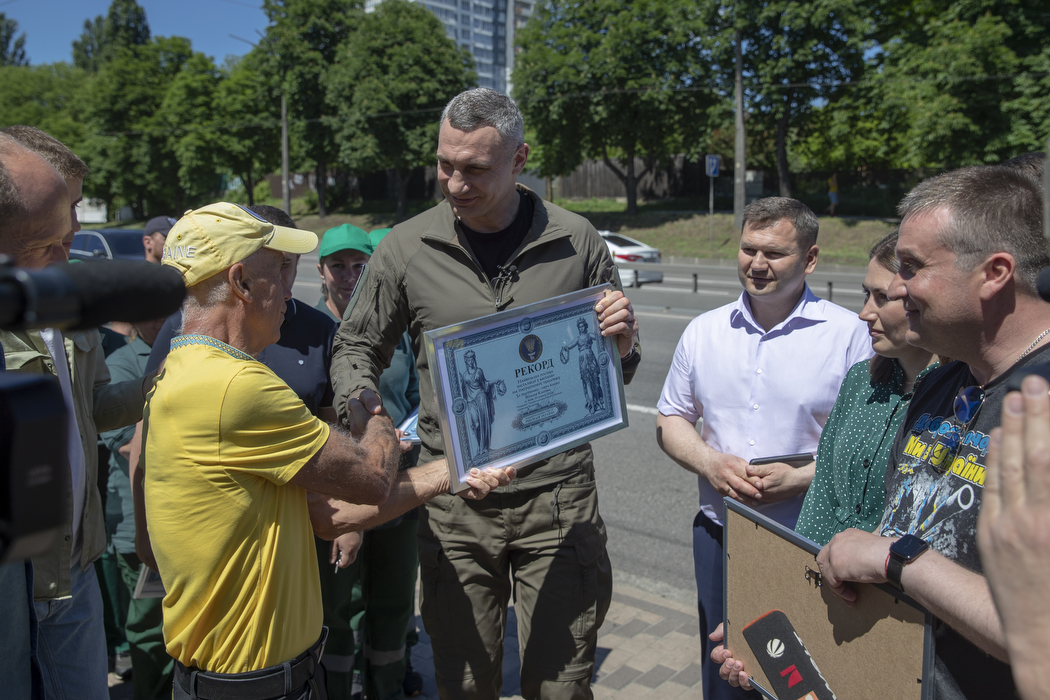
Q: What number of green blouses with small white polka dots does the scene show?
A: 1